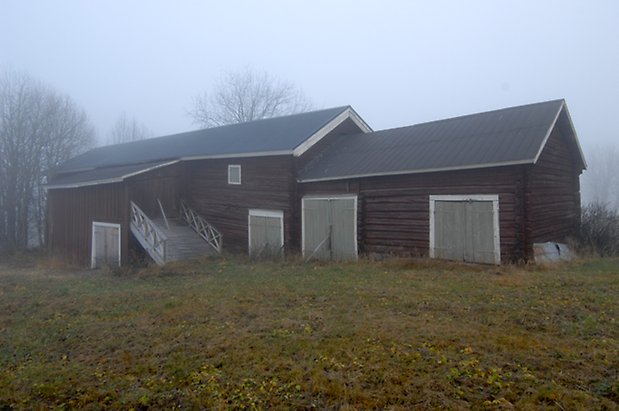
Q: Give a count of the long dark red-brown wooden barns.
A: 1